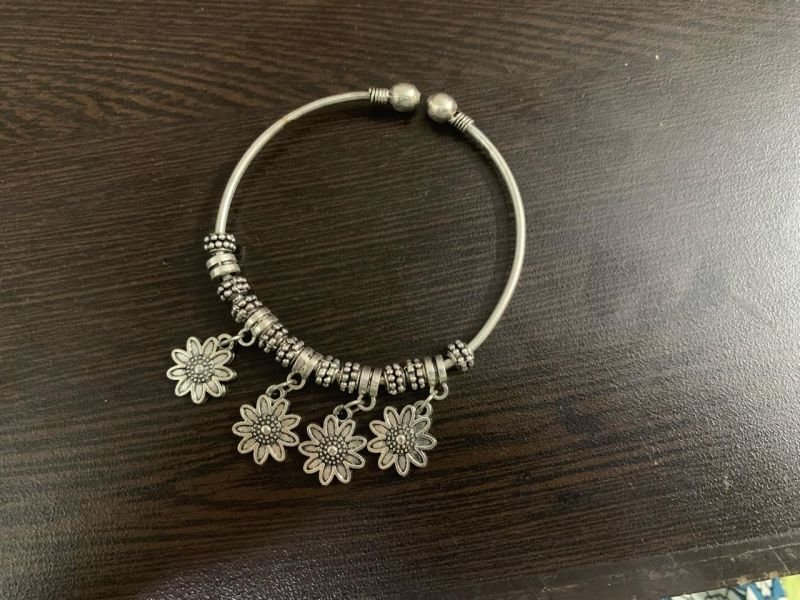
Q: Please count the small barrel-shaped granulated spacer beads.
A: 10